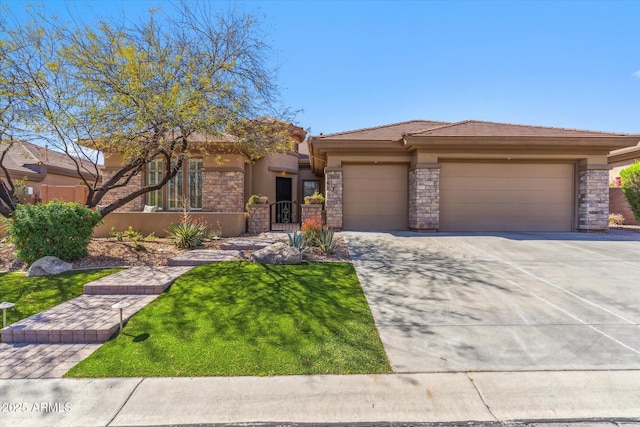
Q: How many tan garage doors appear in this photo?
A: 2